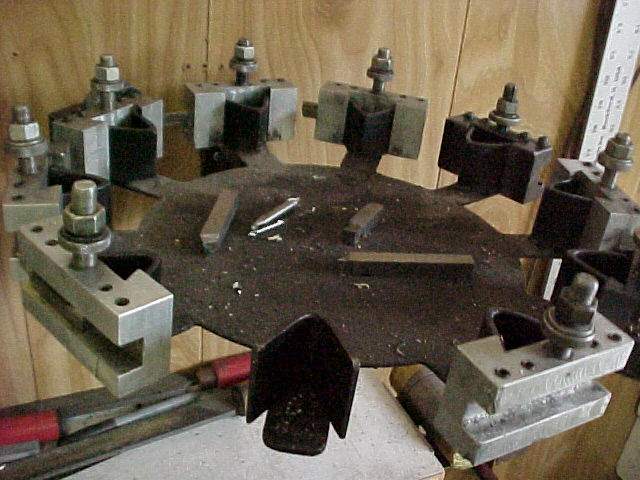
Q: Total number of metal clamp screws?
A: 8